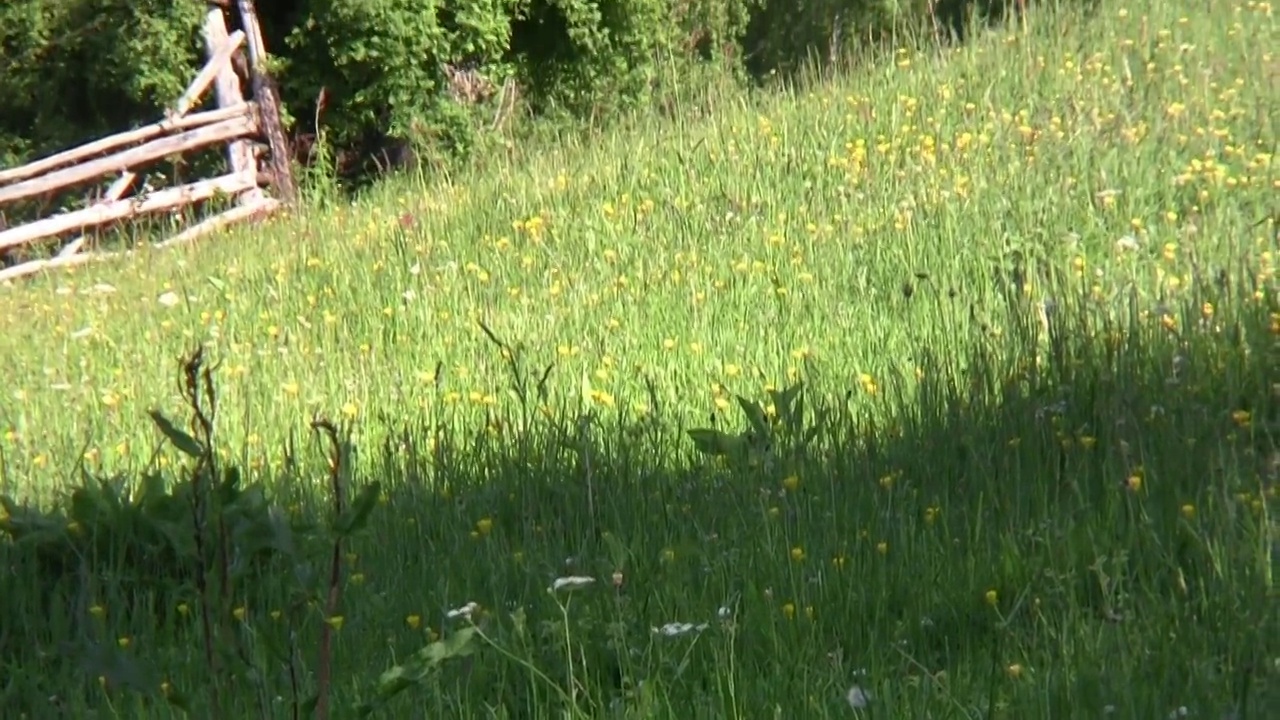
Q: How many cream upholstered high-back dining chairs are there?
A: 0